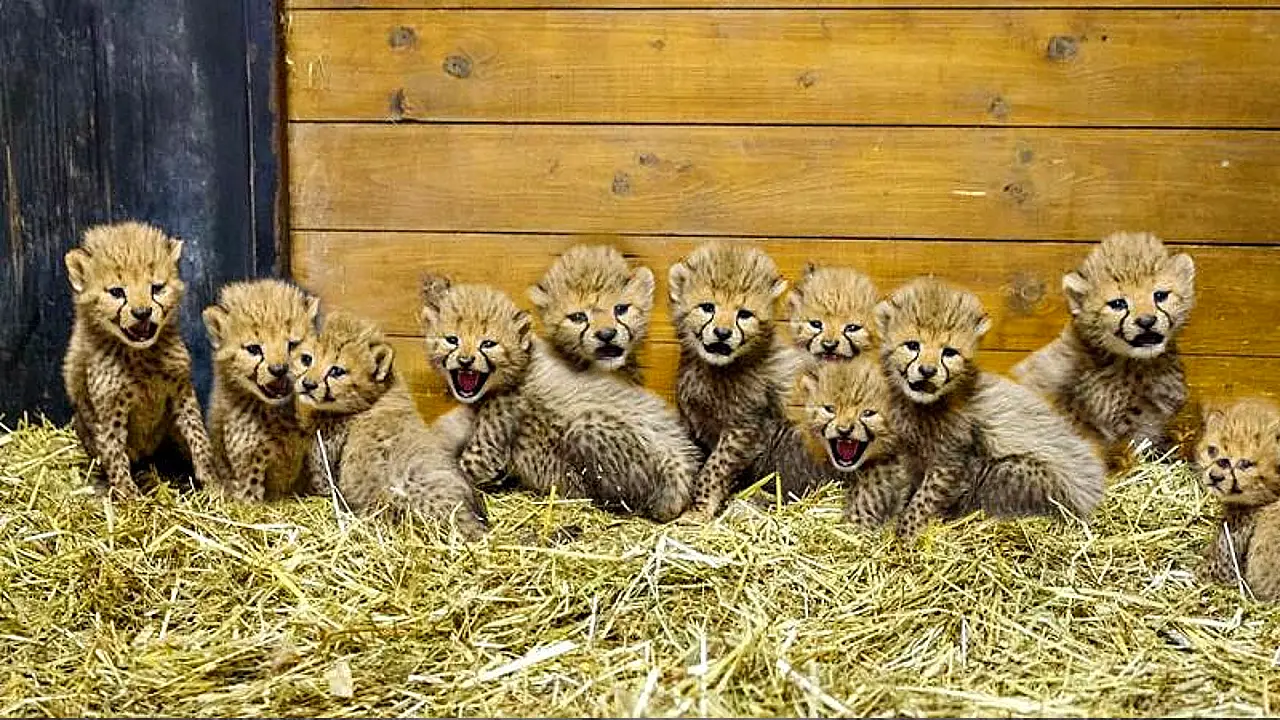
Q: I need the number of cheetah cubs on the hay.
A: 11